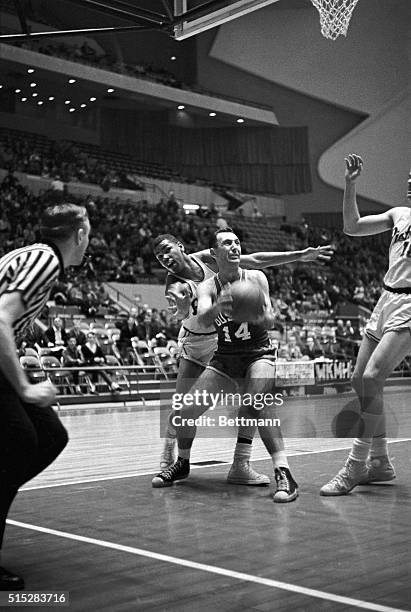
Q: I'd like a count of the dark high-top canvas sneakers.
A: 2